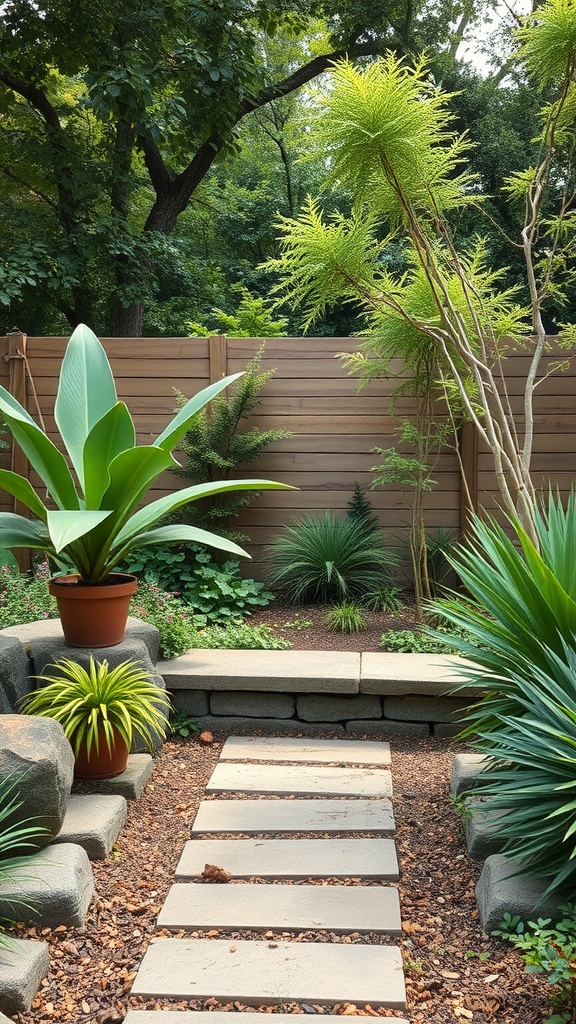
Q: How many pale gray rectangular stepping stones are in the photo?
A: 7